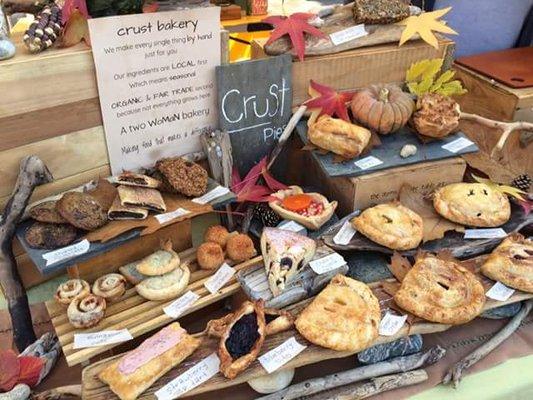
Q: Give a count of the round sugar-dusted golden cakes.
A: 3